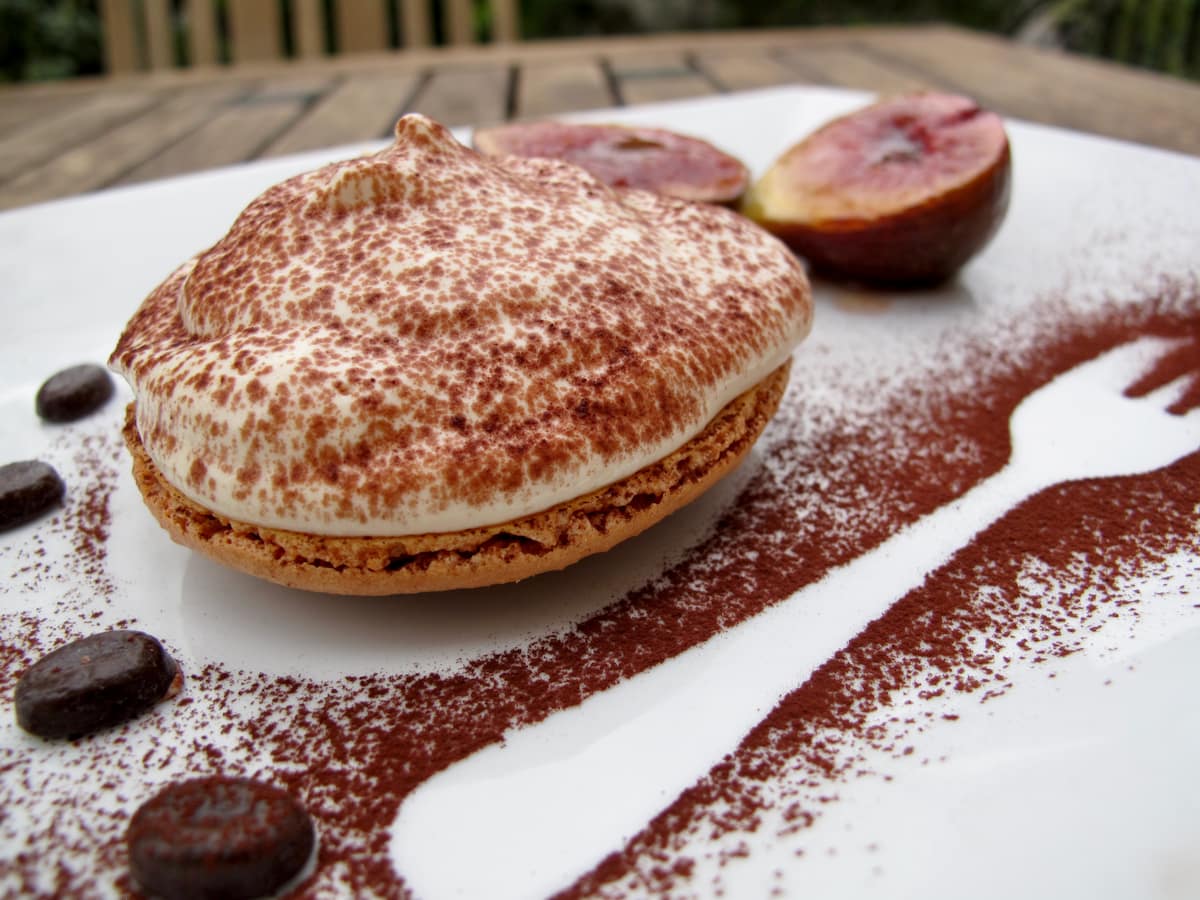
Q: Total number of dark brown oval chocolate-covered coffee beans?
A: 4